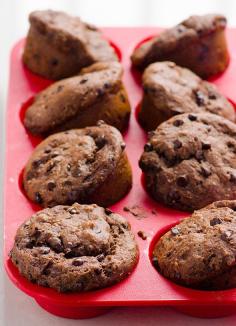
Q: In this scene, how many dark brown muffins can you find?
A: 8